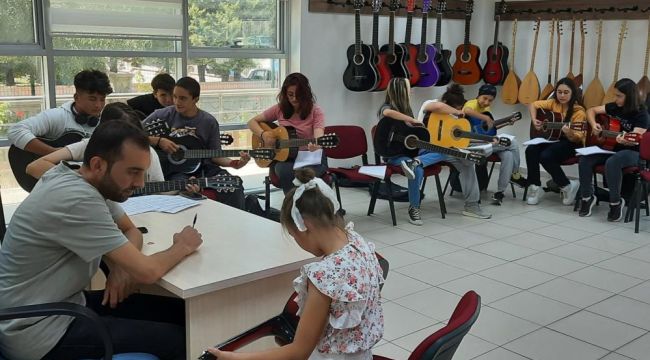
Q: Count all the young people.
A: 11